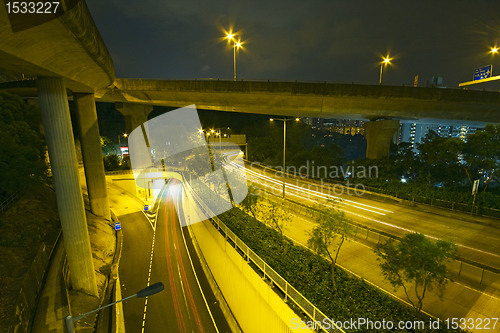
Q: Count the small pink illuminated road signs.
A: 0